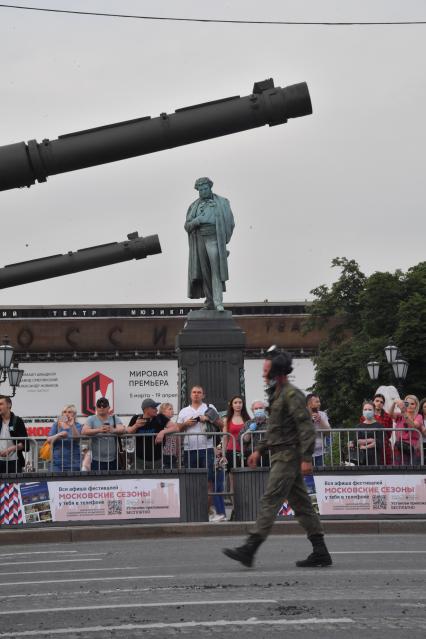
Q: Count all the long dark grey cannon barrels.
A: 2